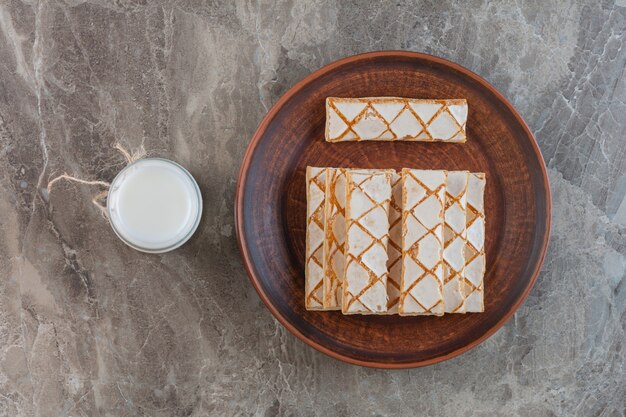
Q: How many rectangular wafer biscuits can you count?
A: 8